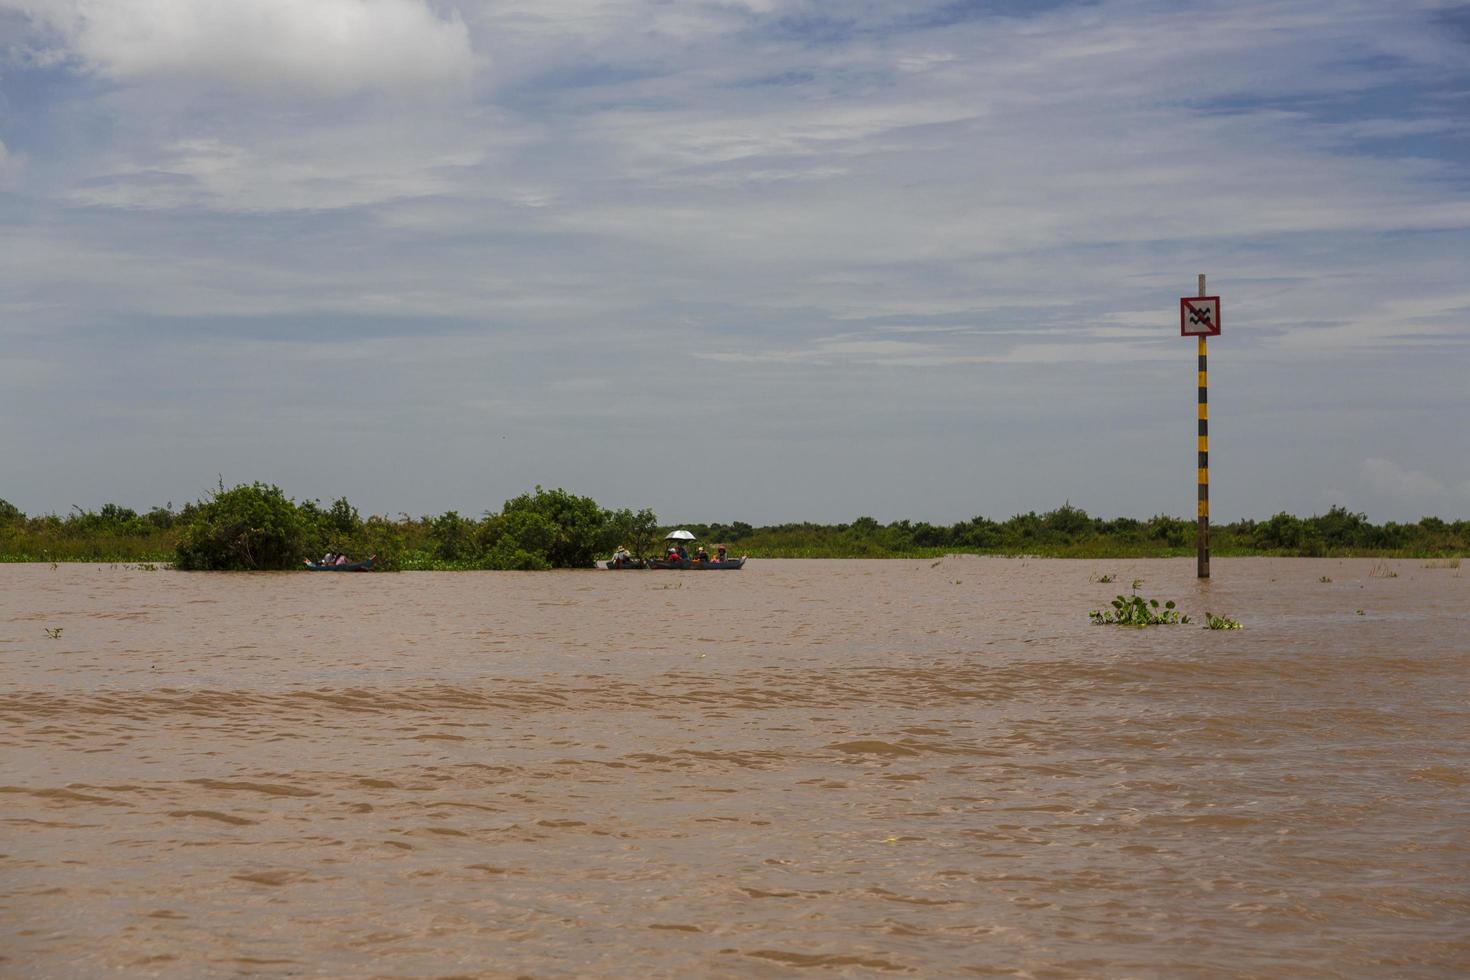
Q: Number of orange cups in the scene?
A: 0